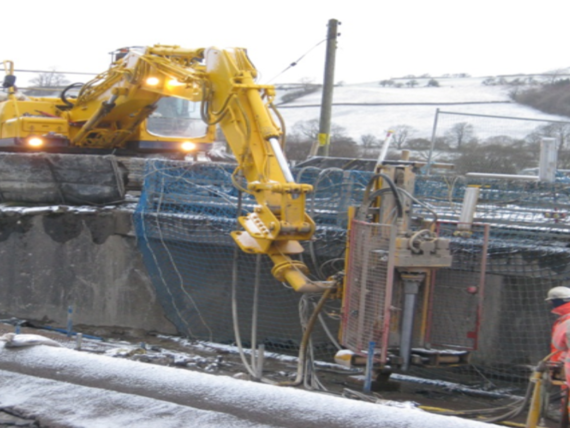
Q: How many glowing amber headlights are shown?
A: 4